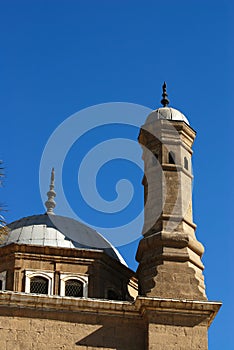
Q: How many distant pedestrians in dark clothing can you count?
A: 0